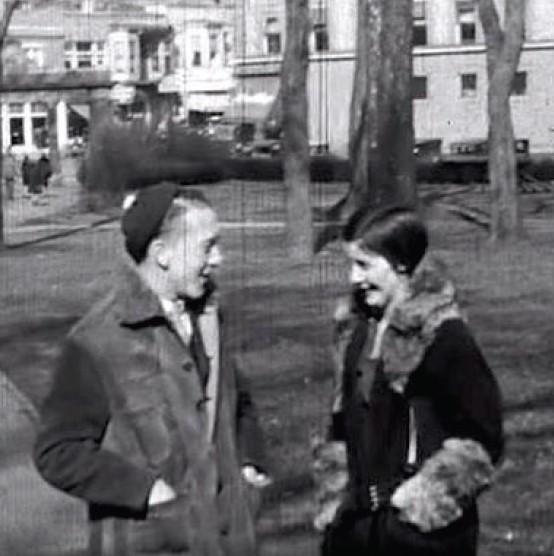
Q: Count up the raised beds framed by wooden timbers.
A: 0